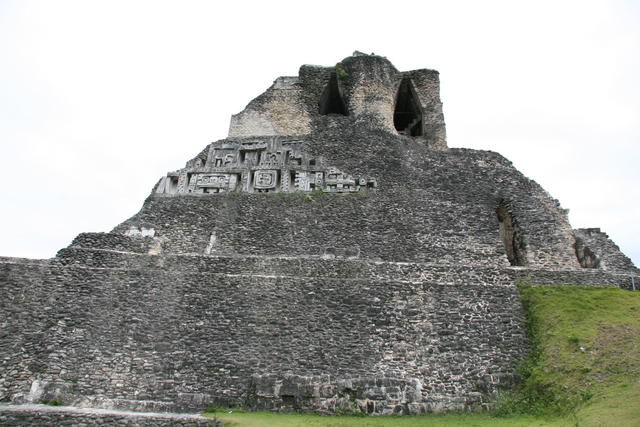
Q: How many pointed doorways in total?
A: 2